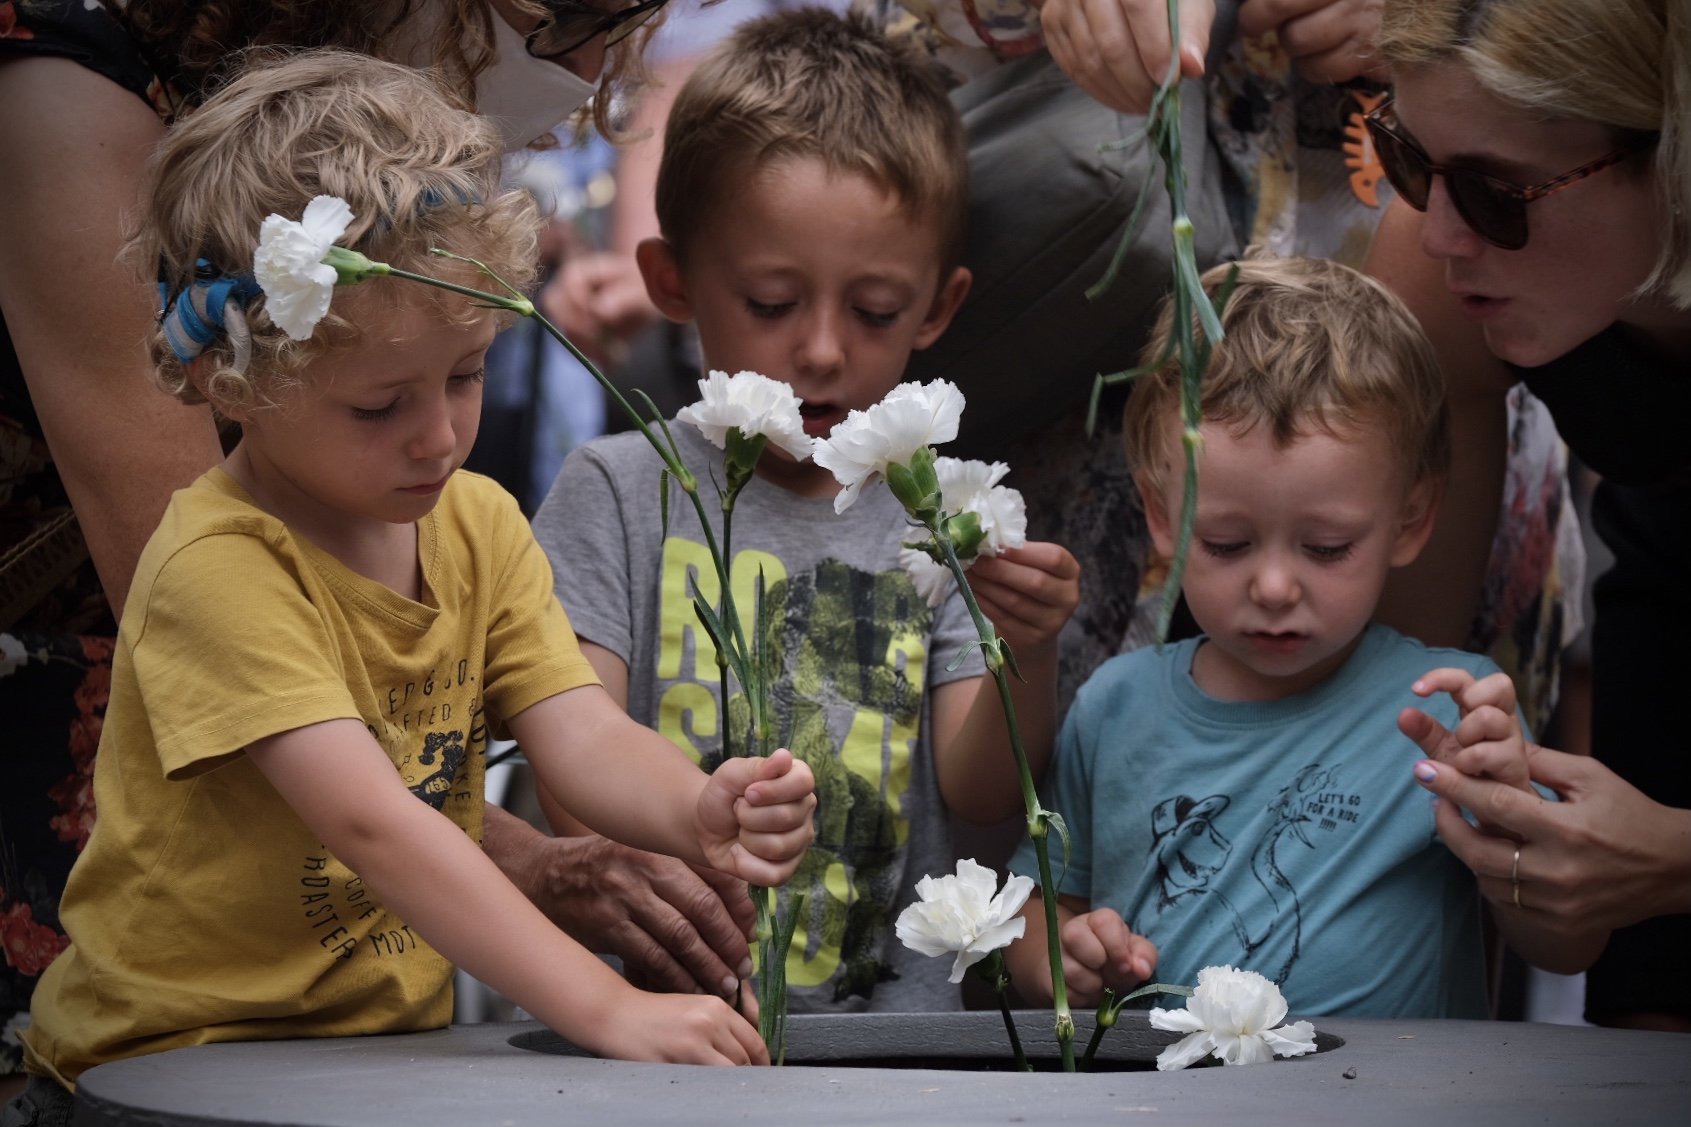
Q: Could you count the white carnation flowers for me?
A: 6